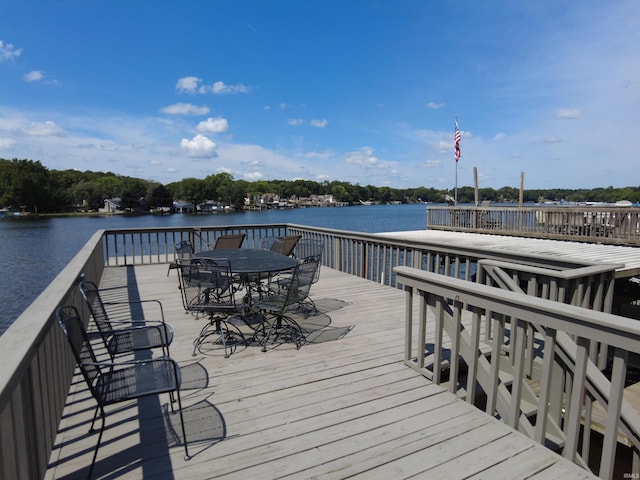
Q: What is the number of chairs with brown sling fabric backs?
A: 2